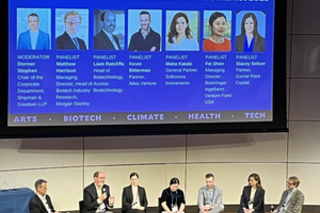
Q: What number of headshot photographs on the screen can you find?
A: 7